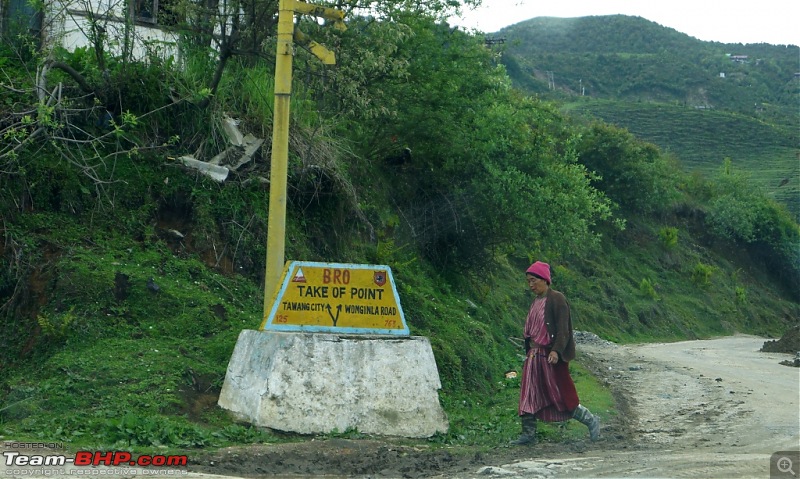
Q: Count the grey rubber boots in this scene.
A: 2